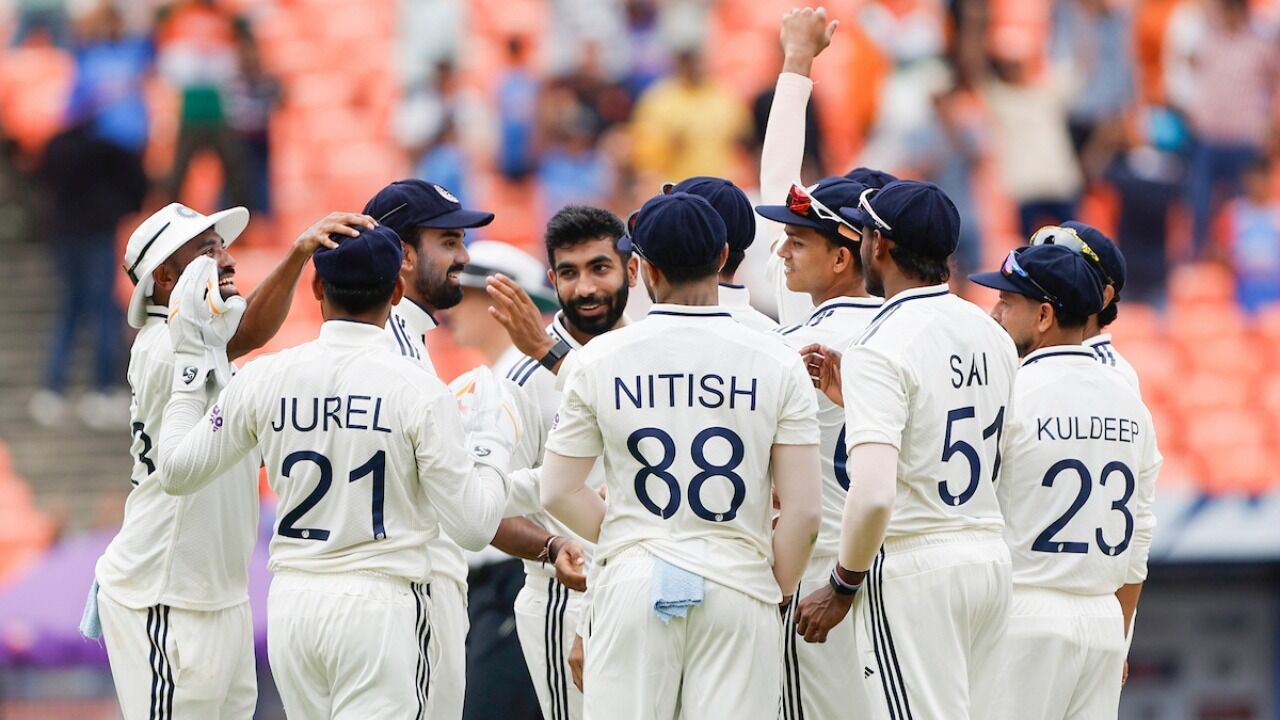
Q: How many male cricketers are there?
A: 11